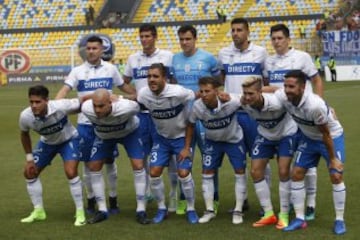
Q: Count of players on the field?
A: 11